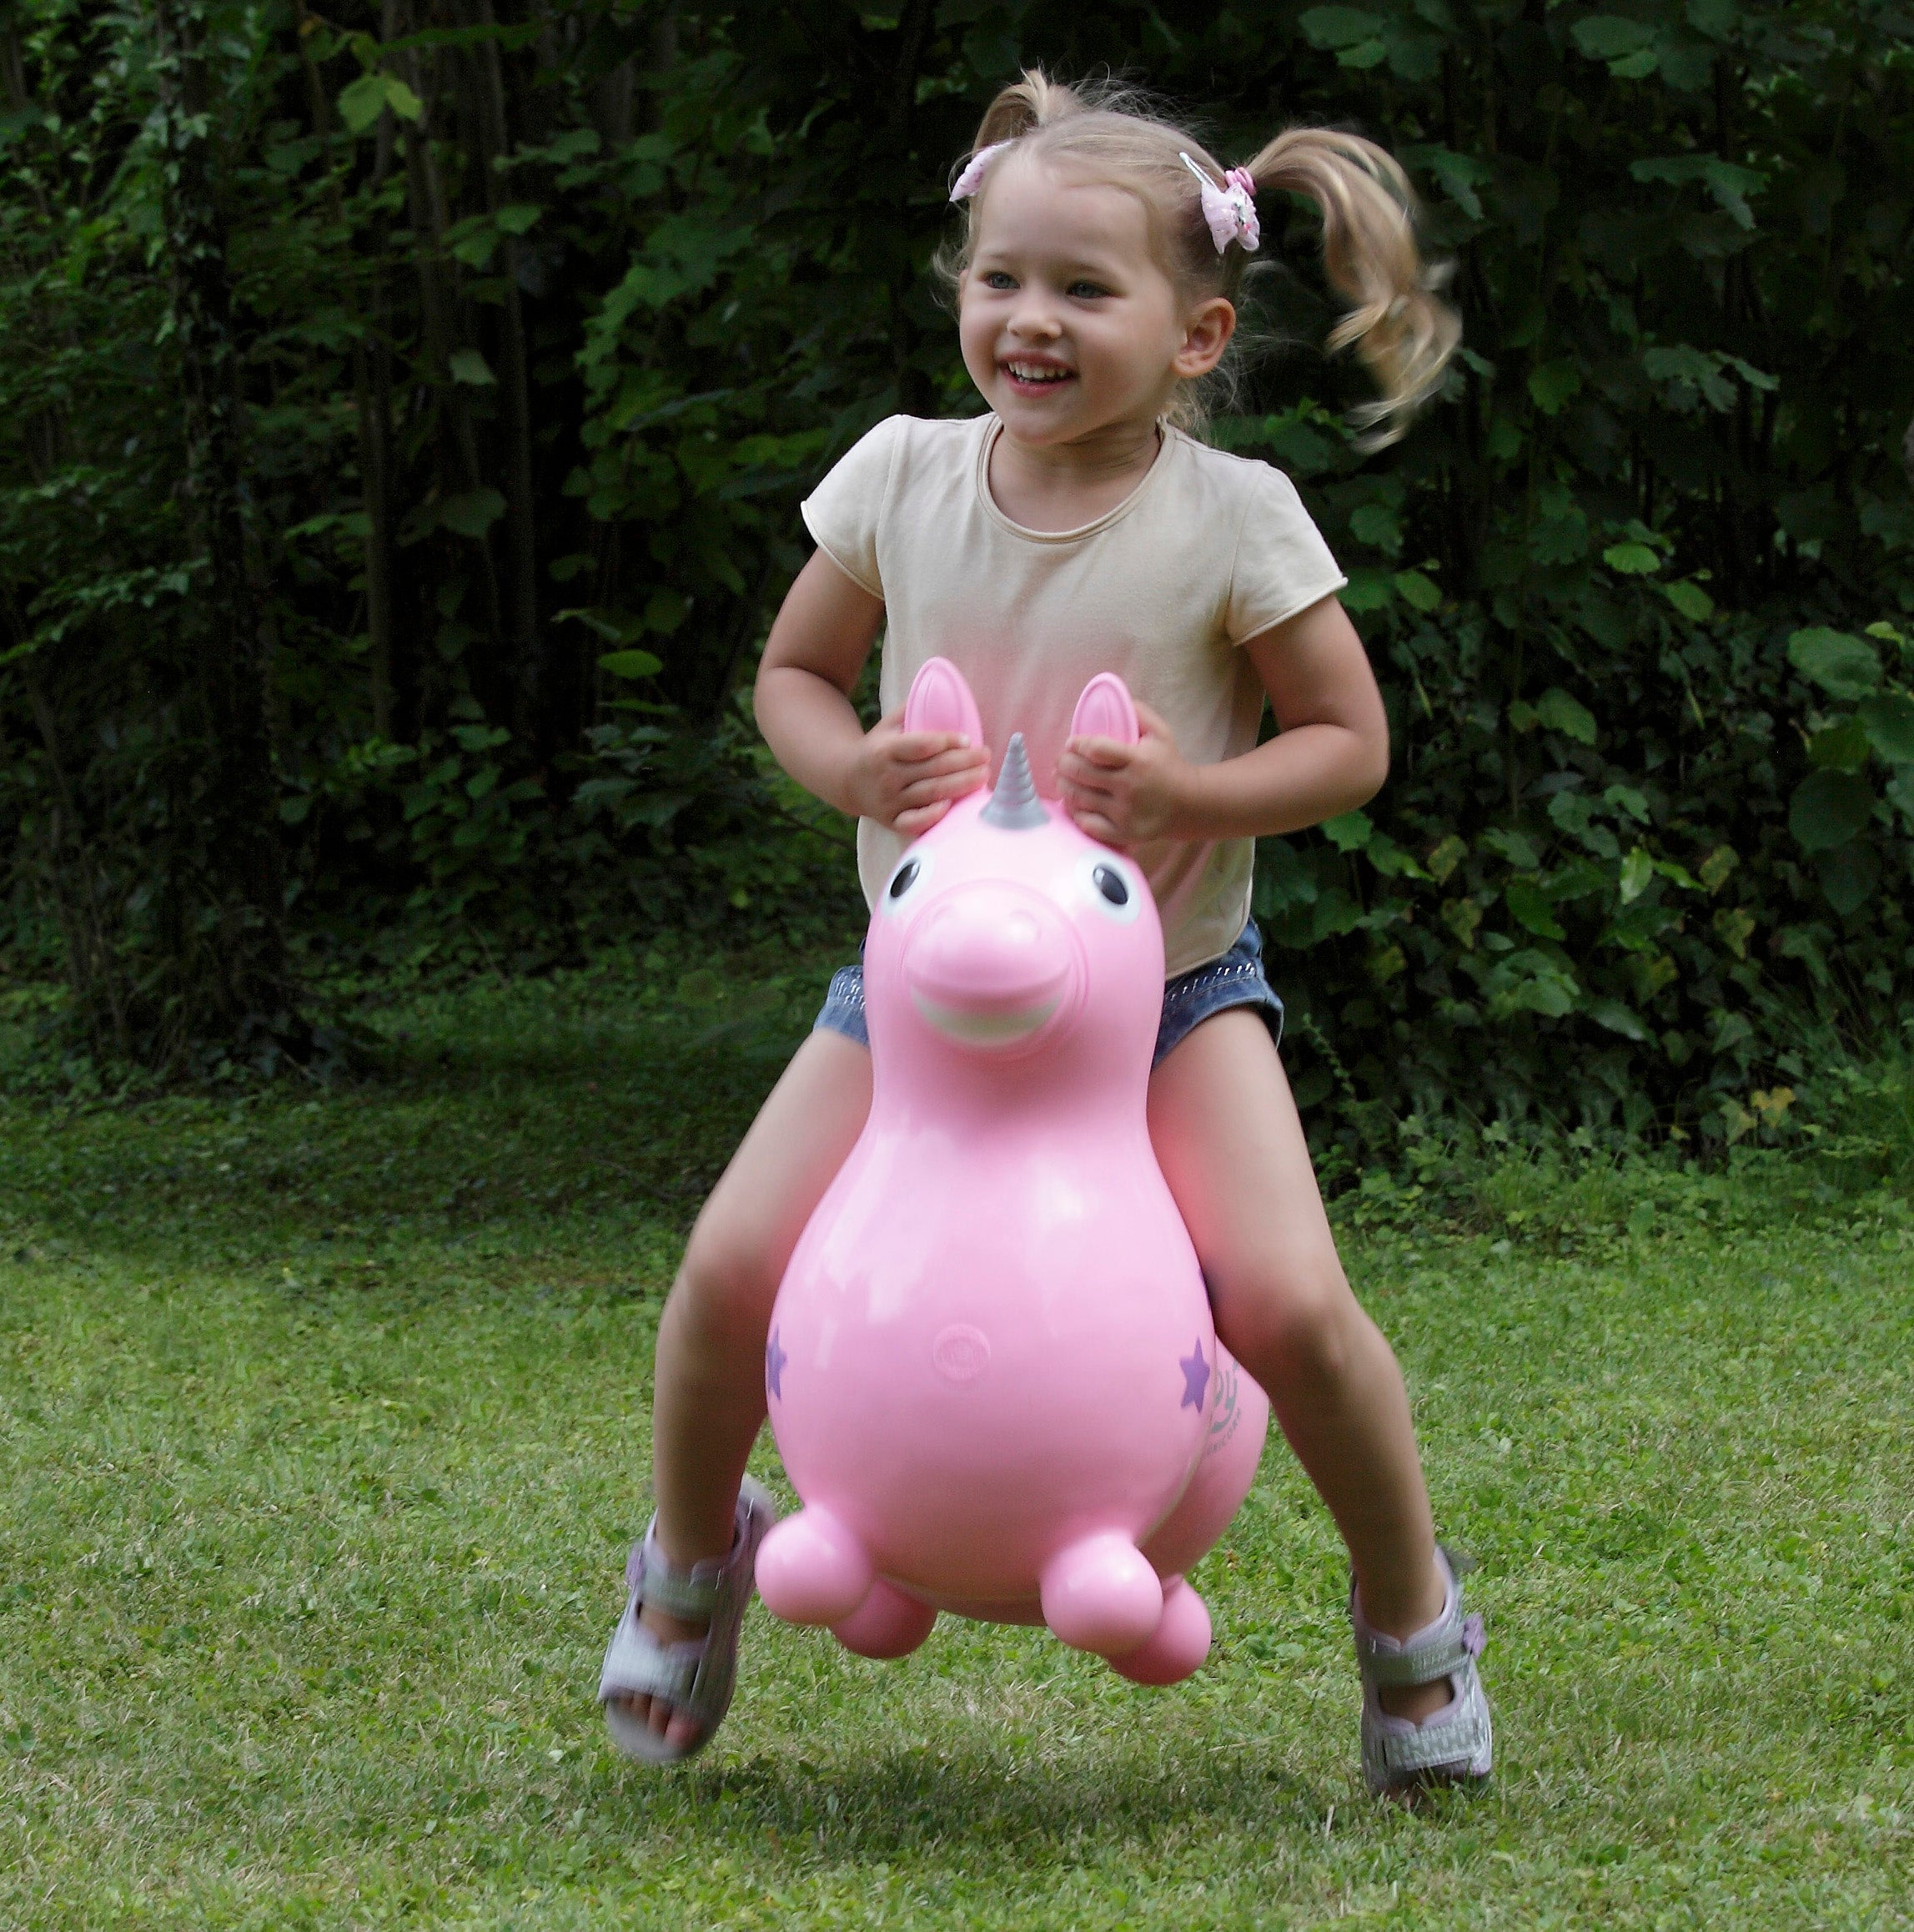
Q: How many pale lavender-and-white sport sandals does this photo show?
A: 2